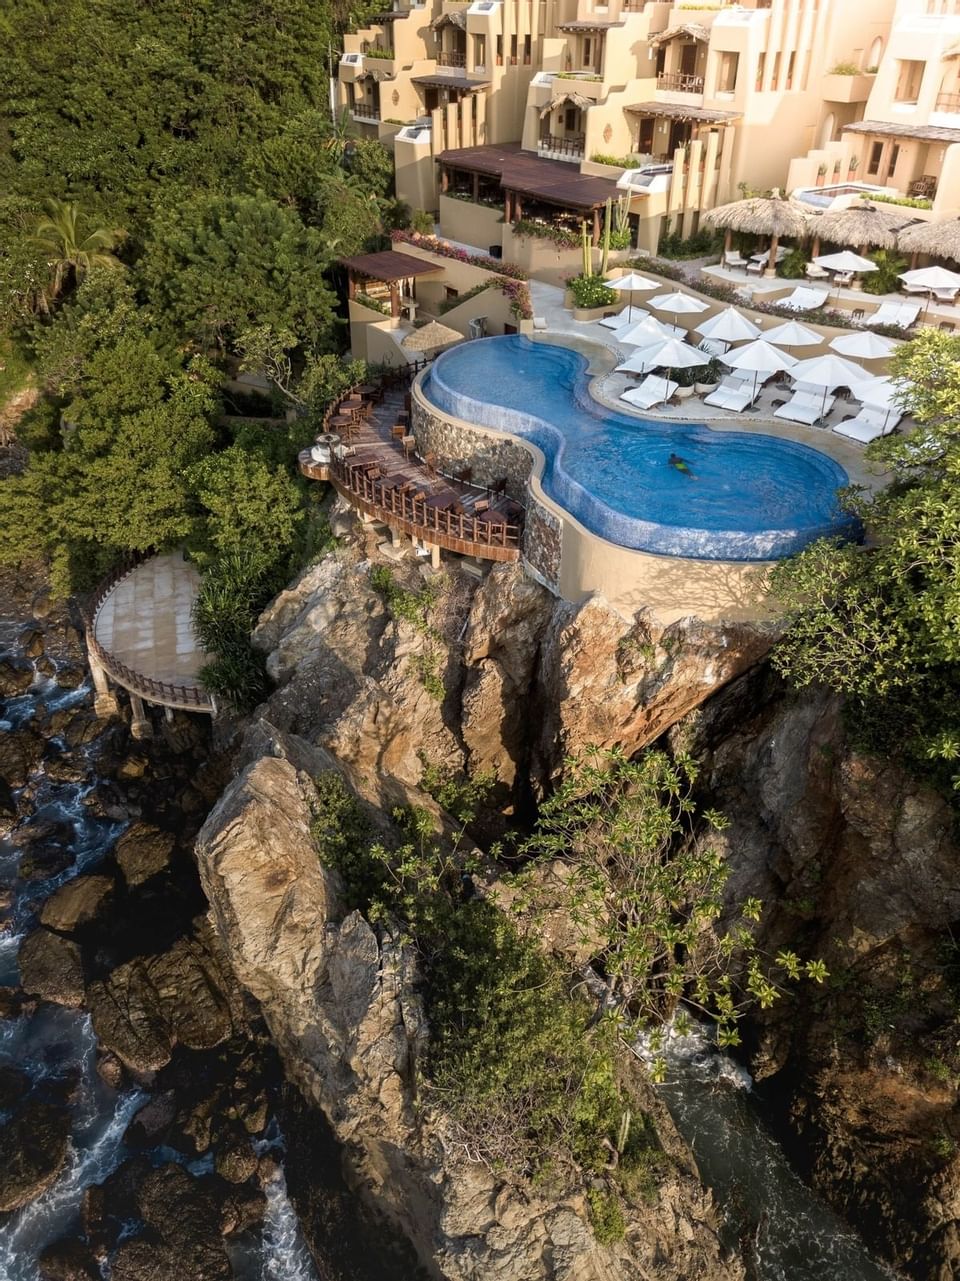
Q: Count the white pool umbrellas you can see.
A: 12